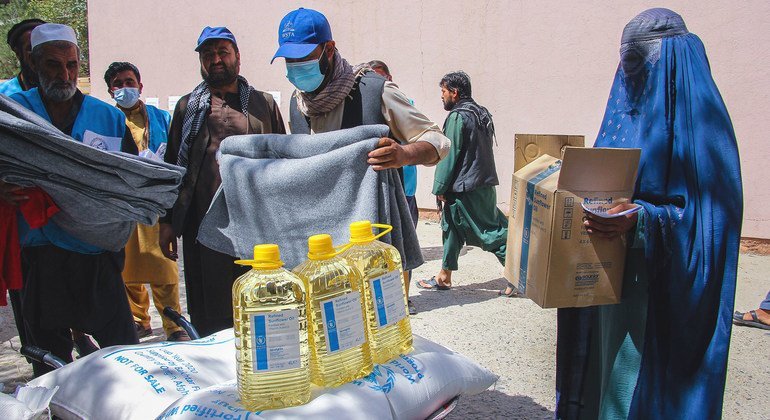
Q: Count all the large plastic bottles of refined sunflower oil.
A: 3